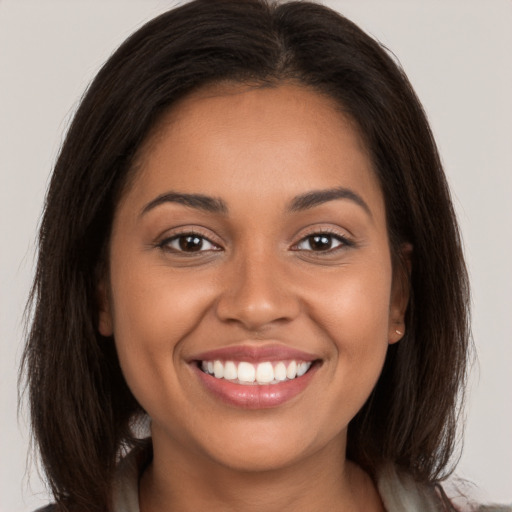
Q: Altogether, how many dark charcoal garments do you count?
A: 1